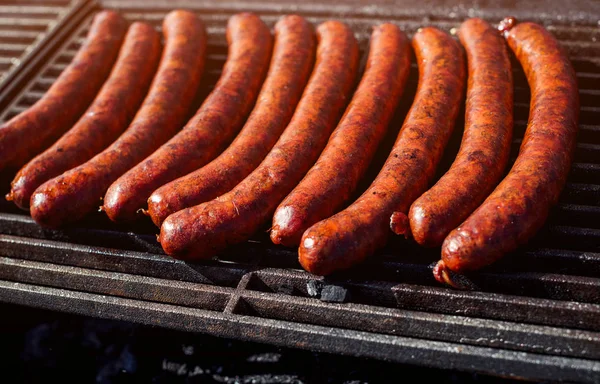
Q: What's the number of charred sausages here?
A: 10